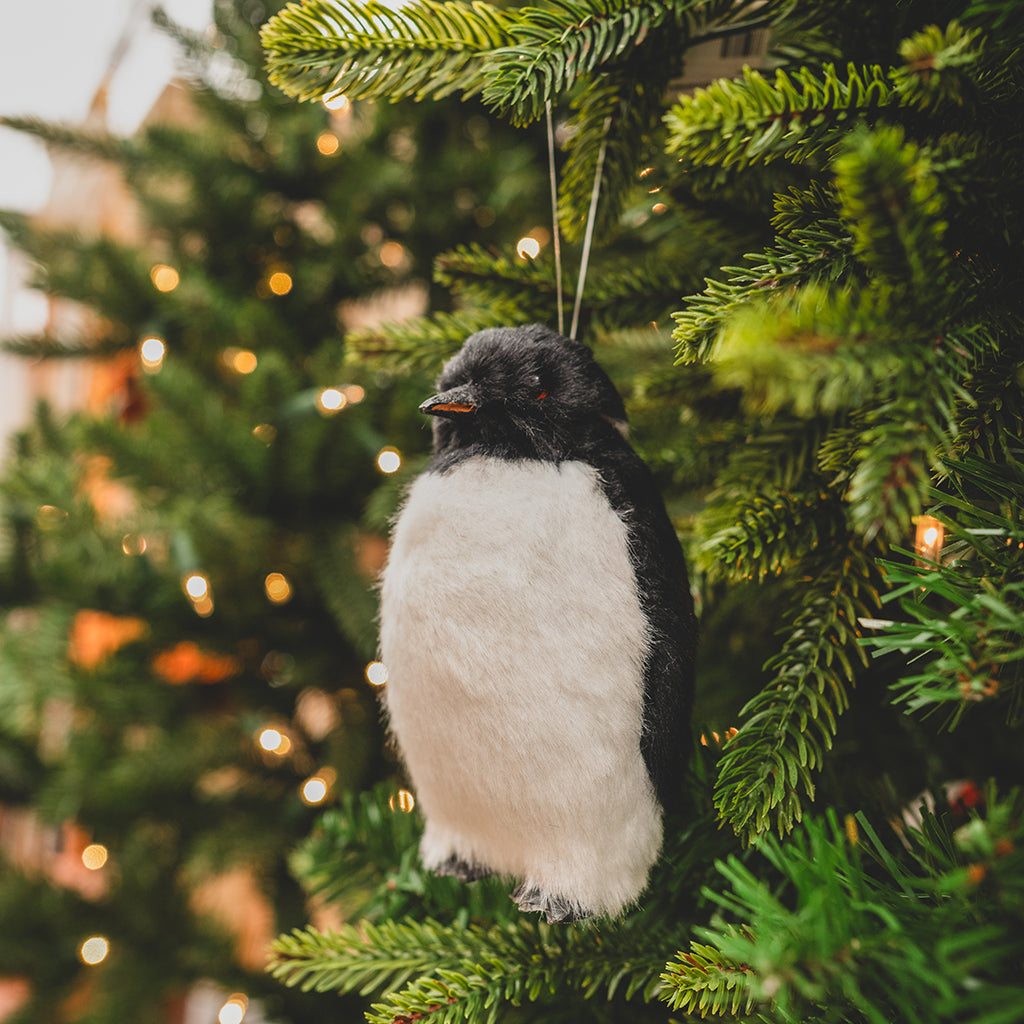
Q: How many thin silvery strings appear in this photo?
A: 2